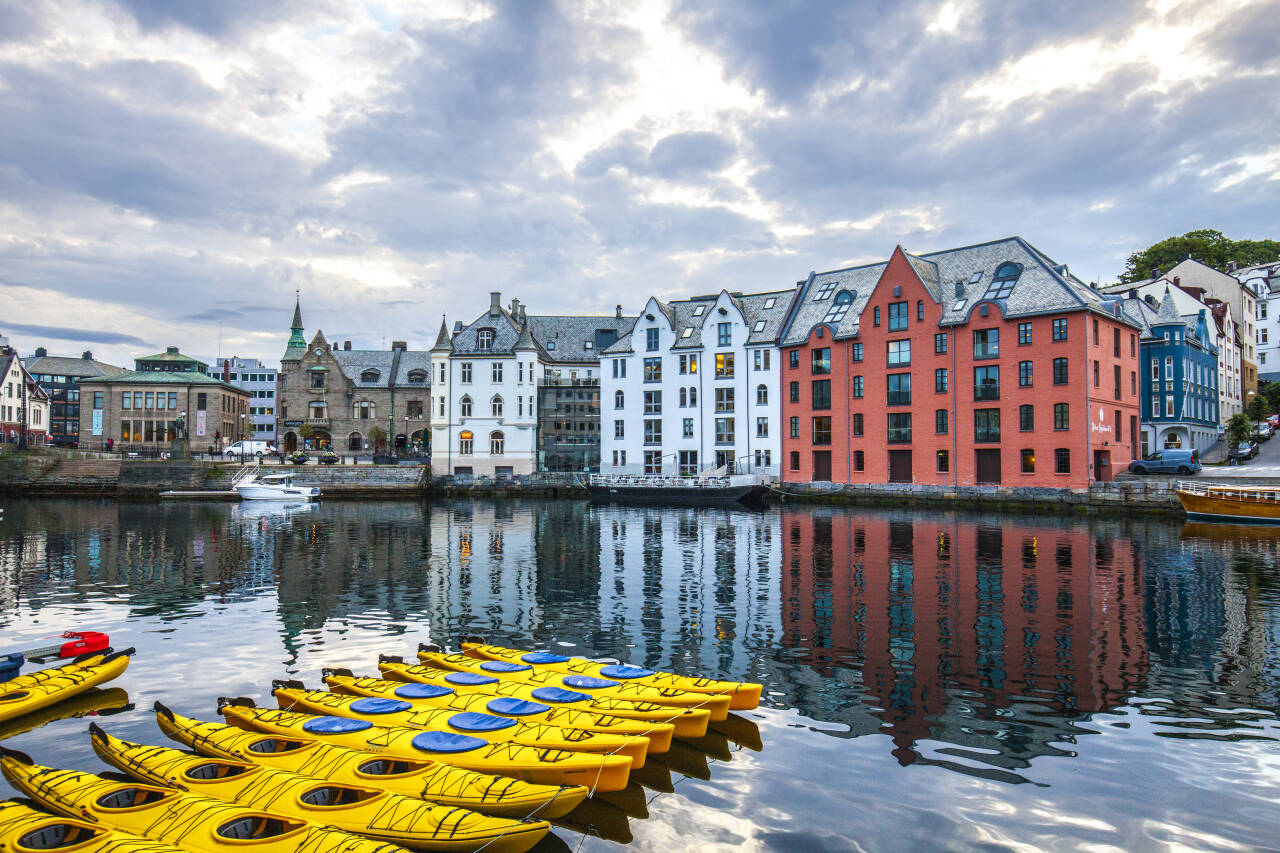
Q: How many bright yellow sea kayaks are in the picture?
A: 12